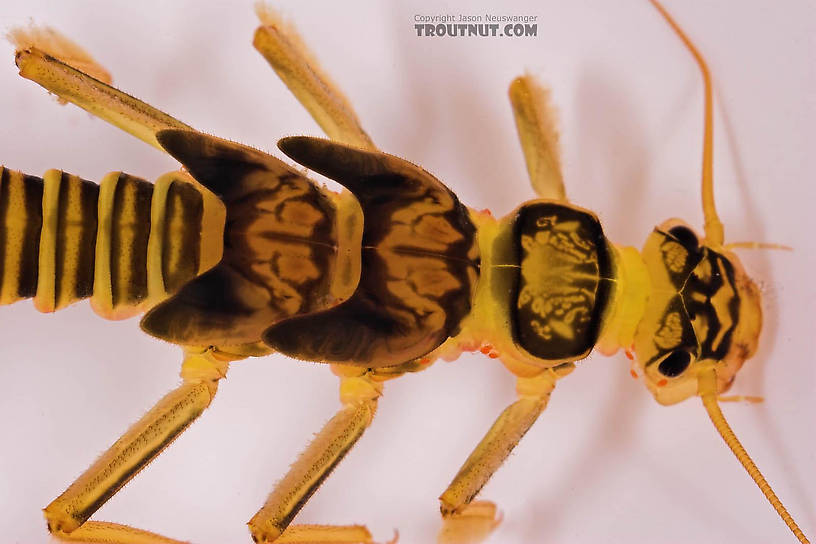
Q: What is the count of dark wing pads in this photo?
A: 4